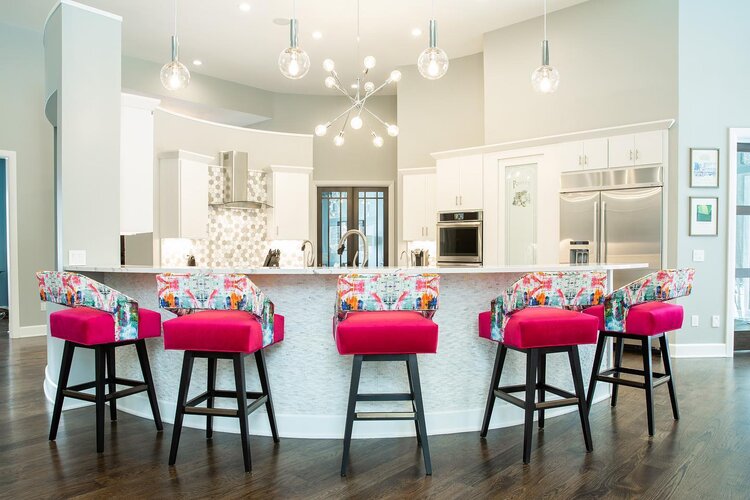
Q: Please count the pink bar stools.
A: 5